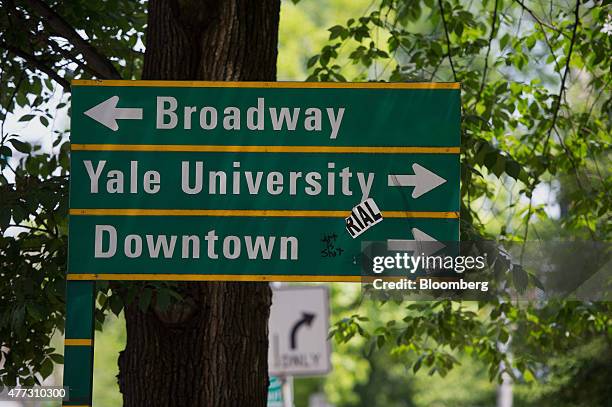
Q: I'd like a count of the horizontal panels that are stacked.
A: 3